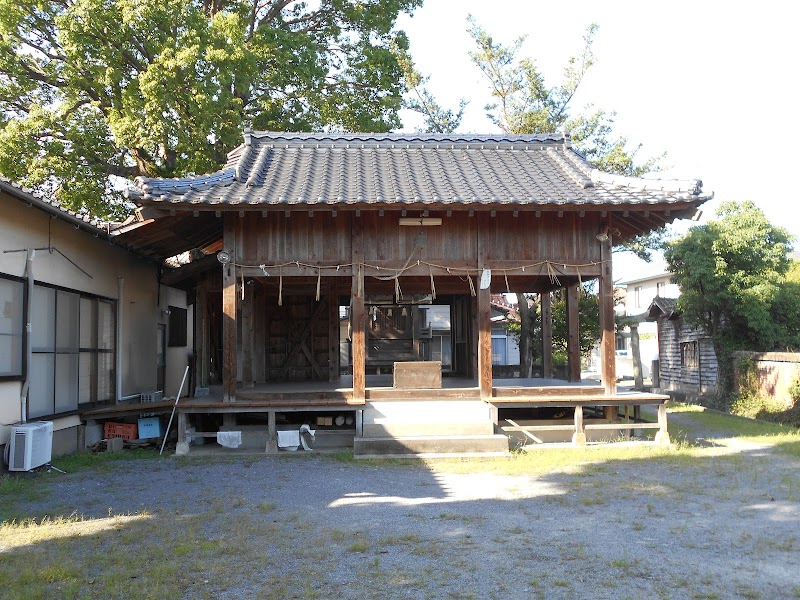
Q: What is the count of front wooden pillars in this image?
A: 4